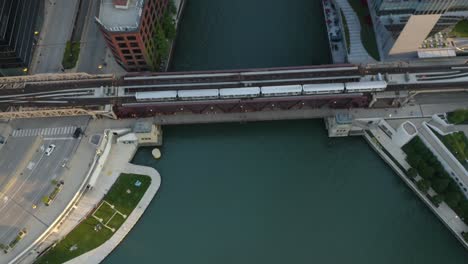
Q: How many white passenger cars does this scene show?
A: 6